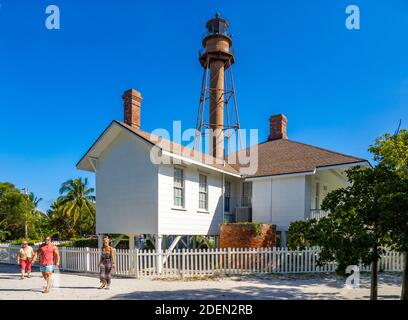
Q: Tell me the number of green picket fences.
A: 0